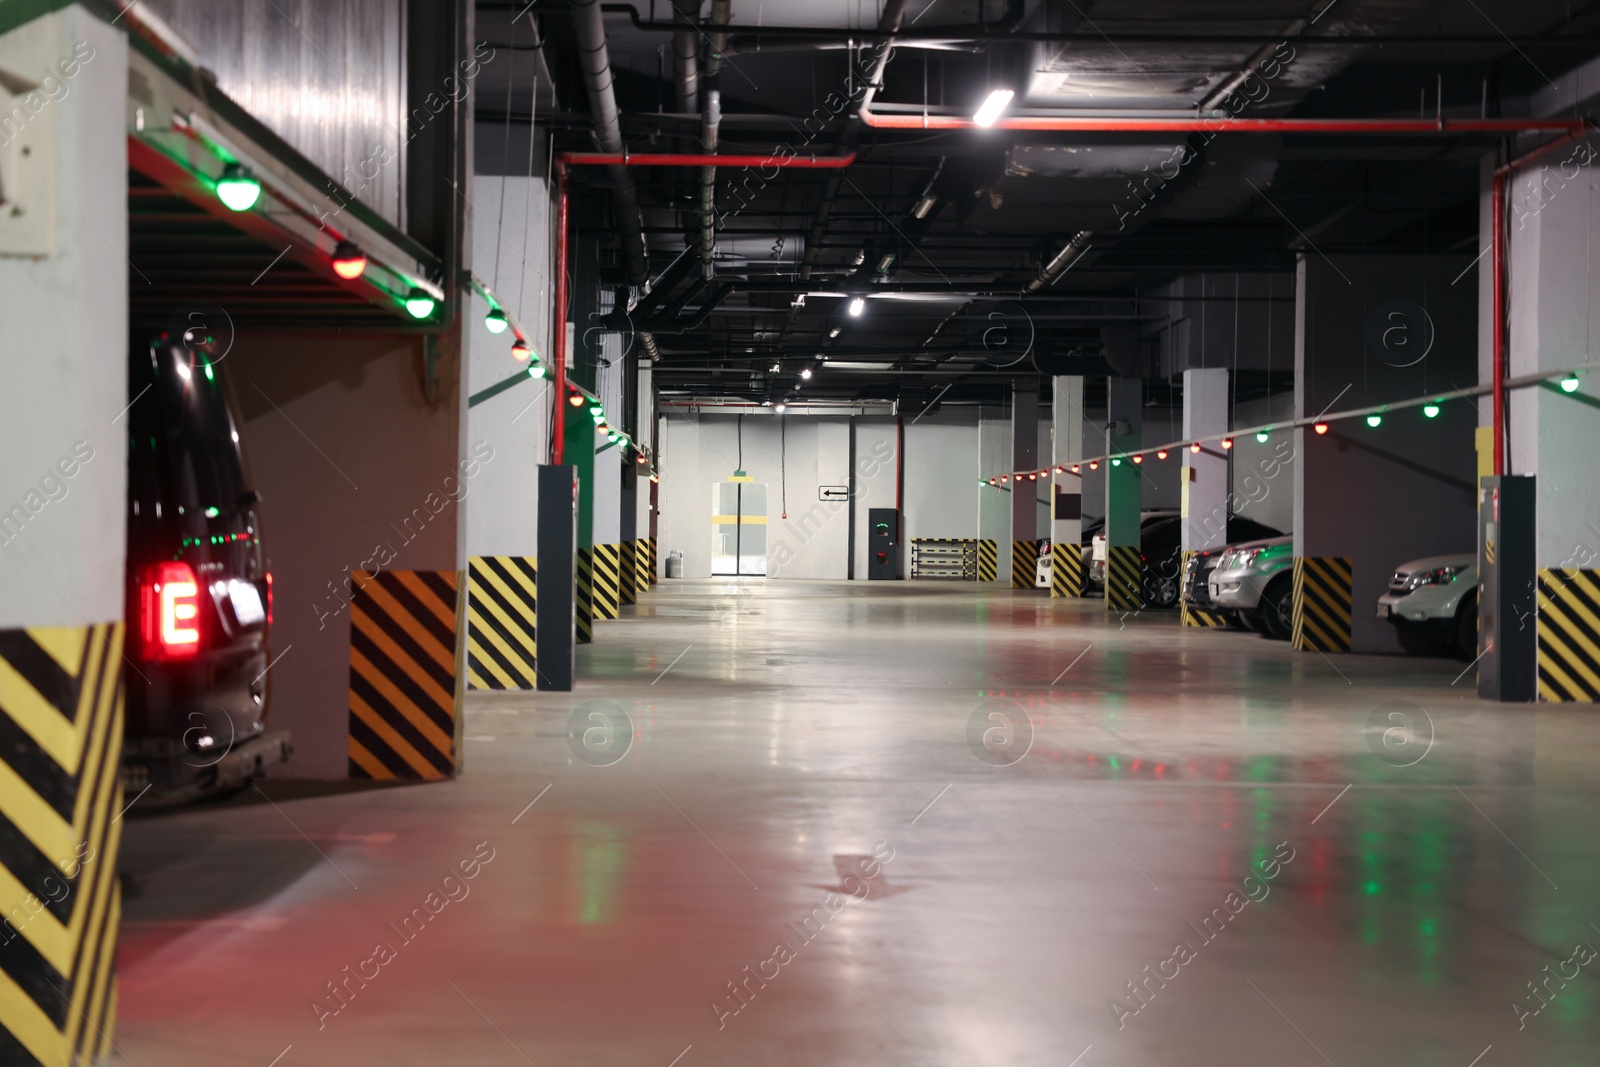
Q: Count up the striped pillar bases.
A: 15